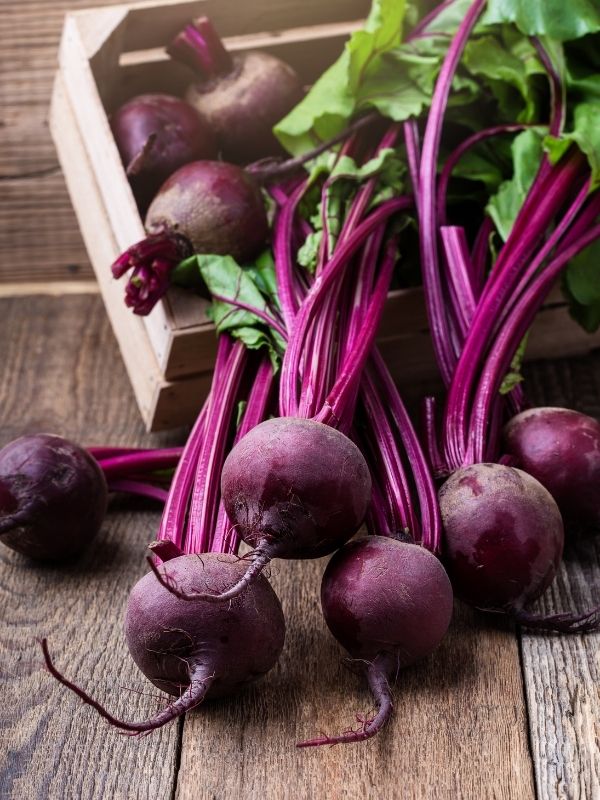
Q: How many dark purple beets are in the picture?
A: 9